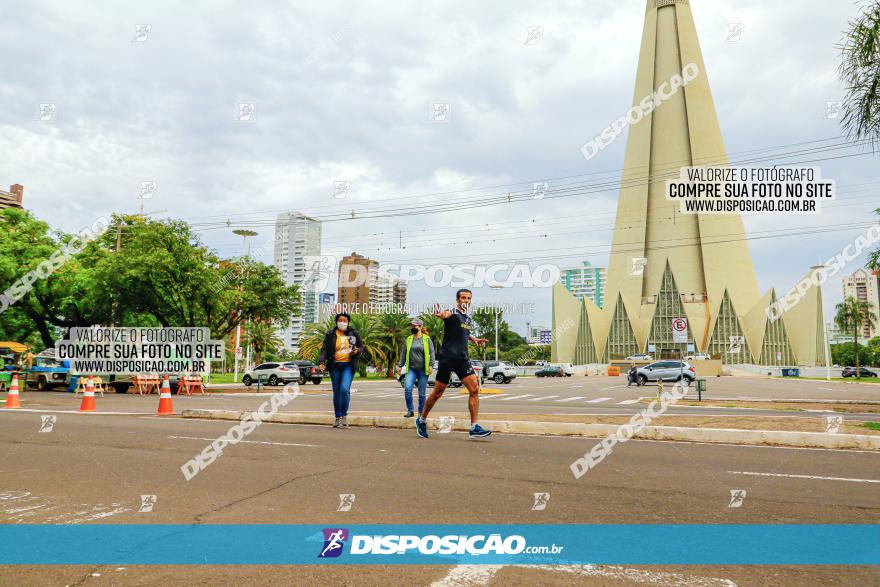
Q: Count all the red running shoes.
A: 0